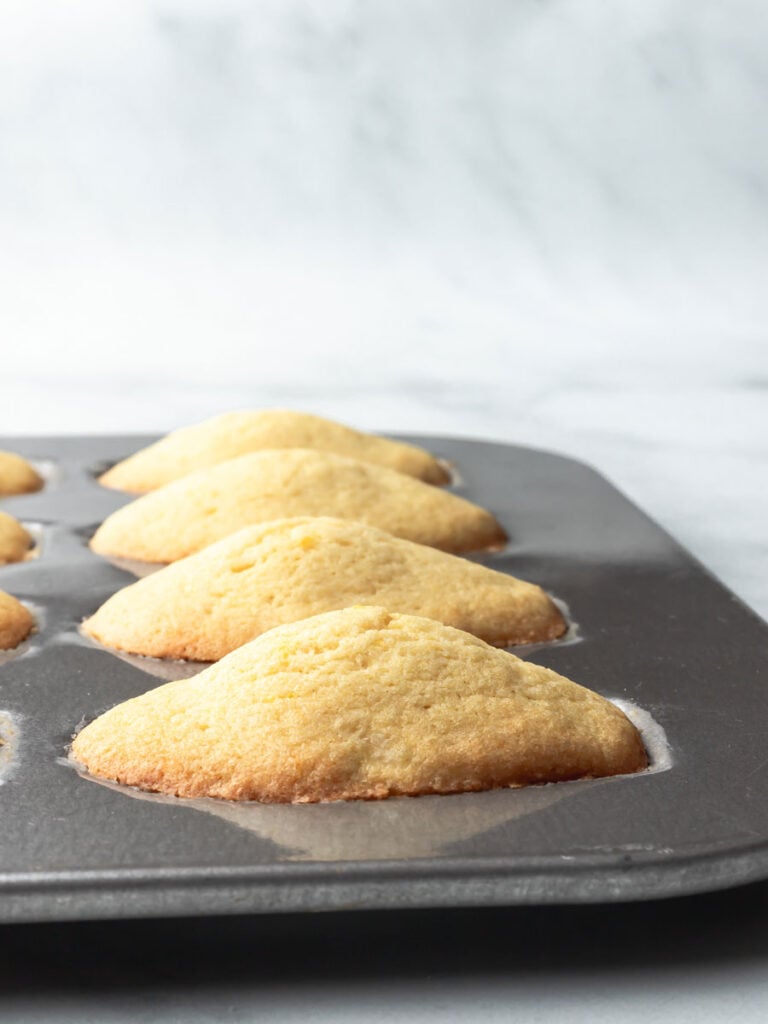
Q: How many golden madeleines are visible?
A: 7